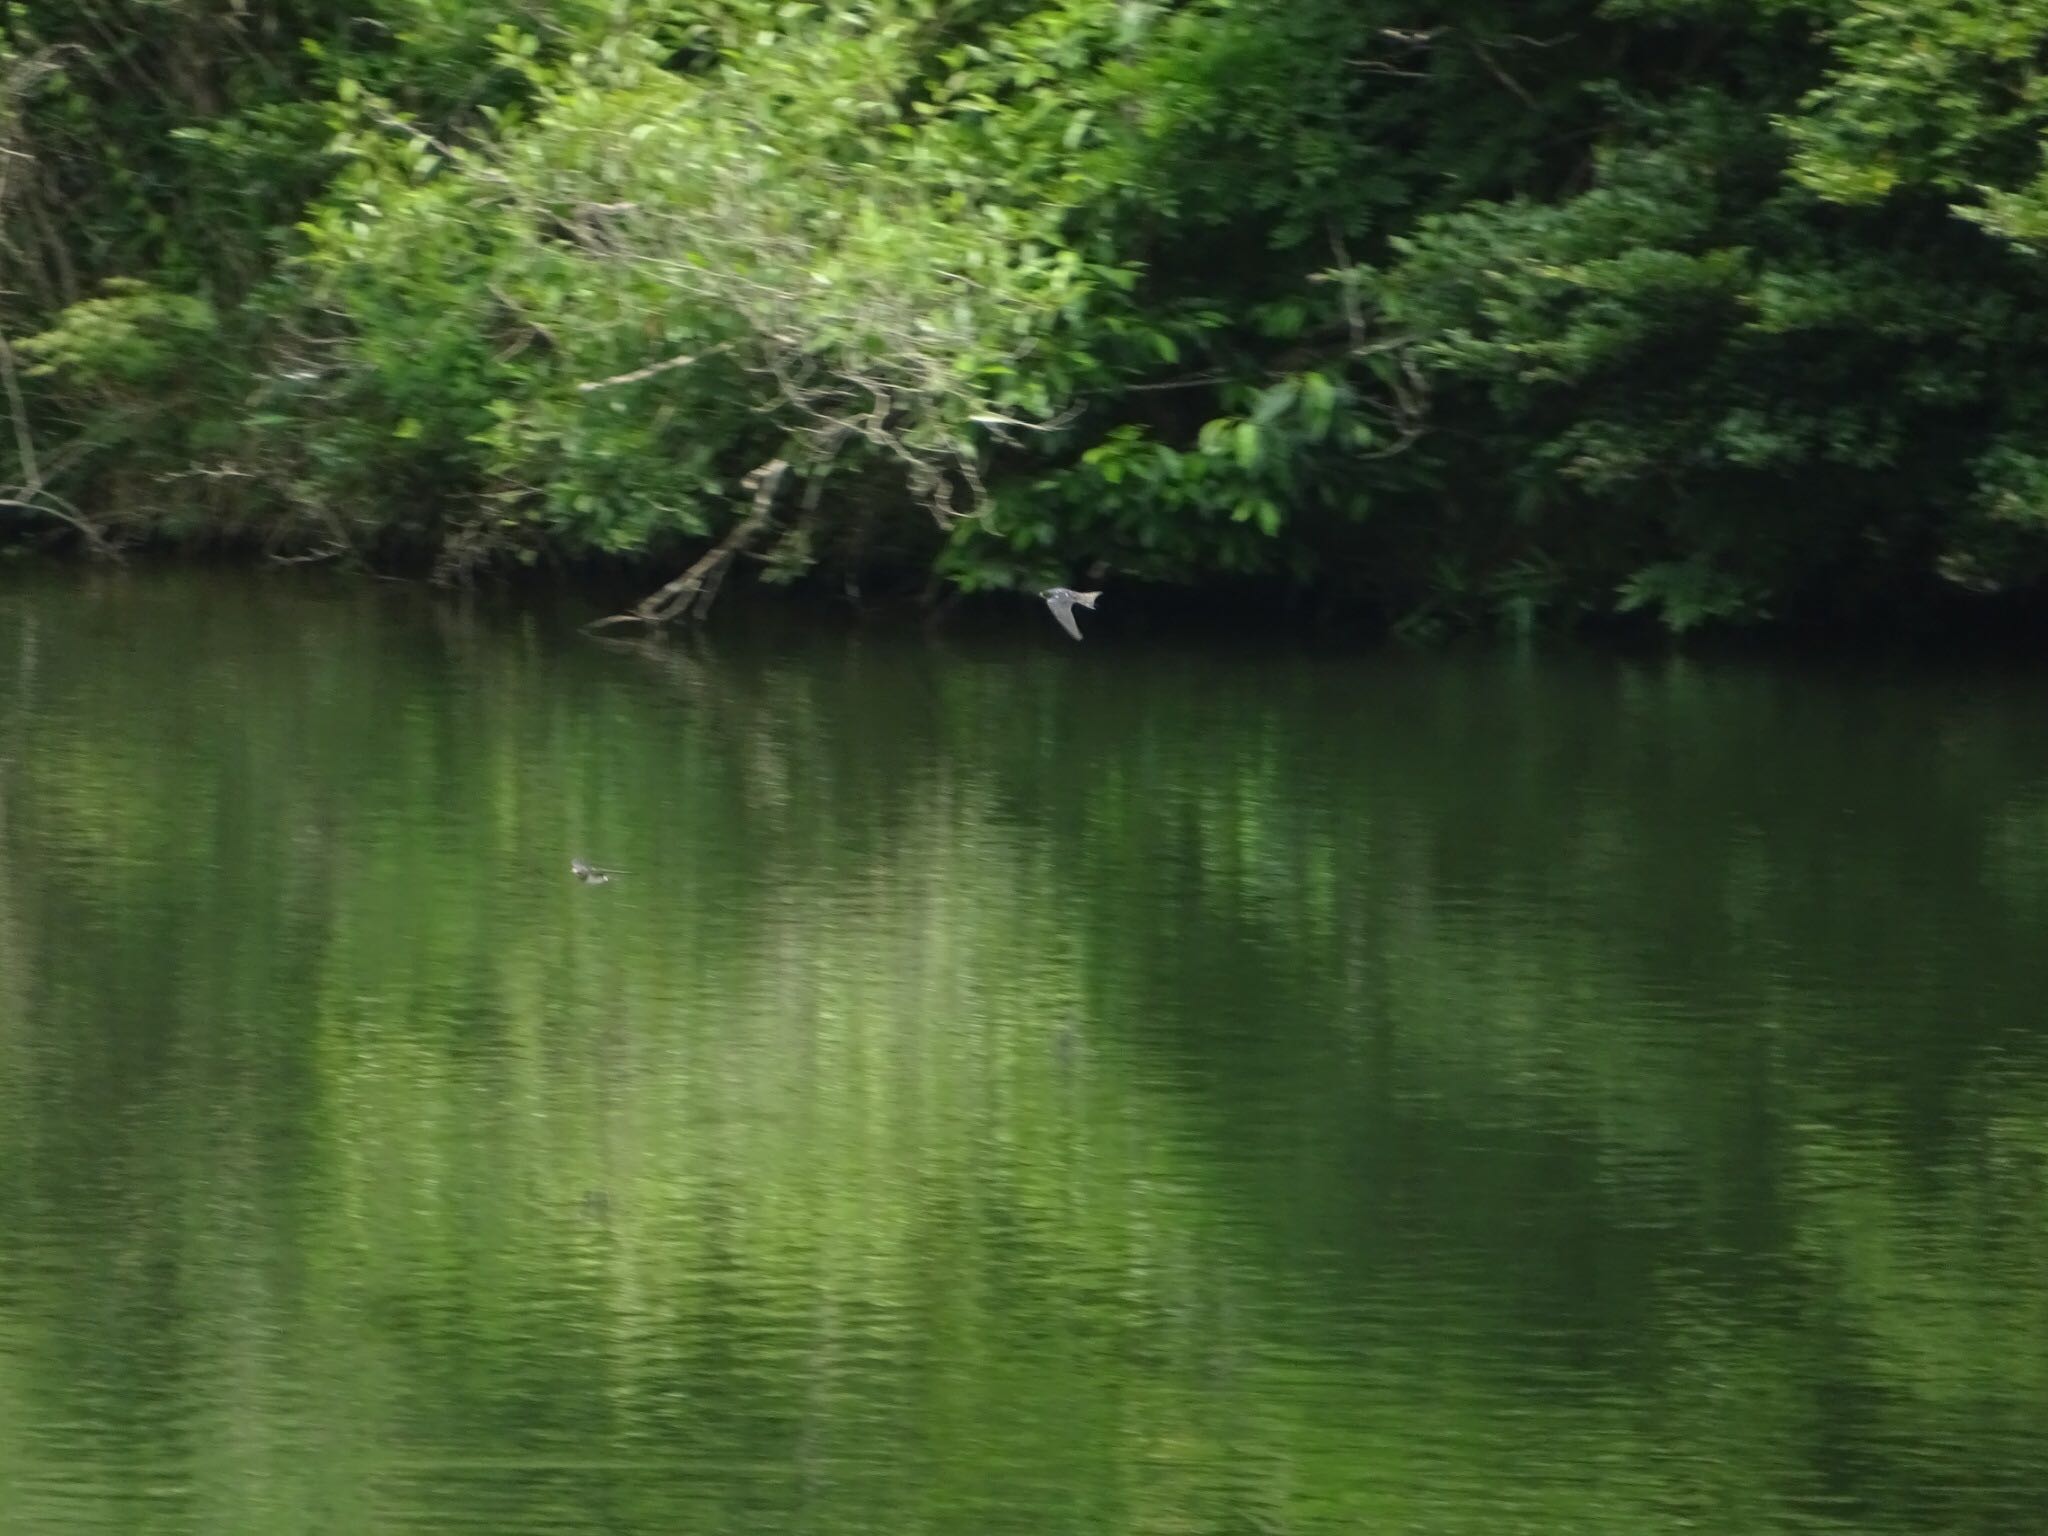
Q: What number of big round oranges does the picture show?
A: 0